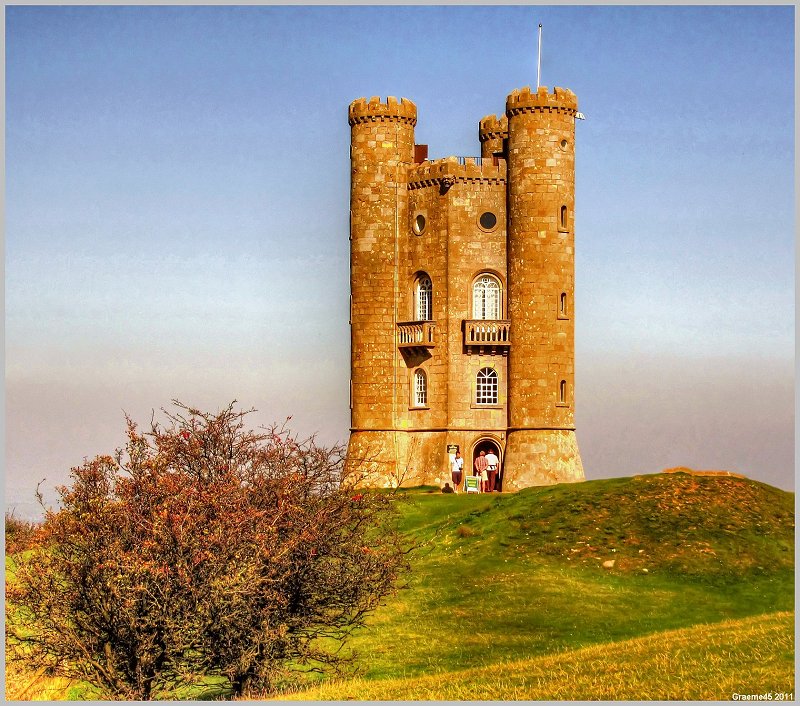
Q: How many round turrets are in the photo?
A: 3